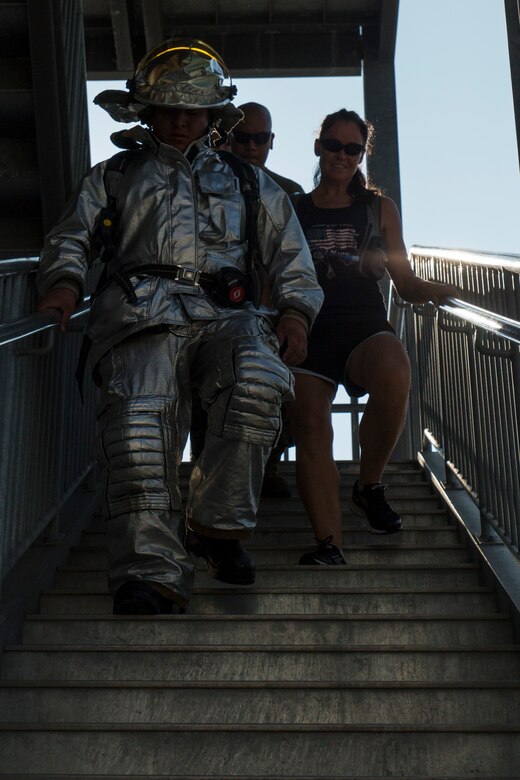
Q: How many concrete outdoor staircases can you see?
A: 1